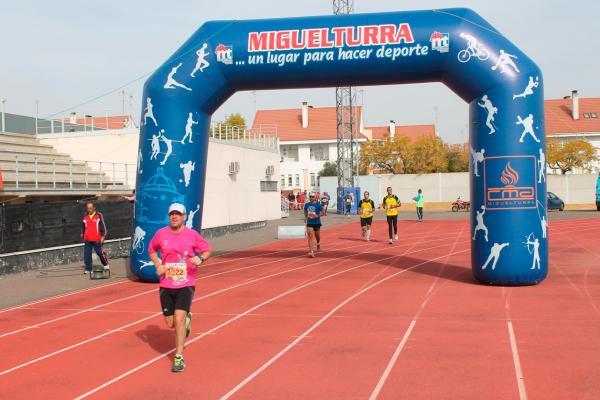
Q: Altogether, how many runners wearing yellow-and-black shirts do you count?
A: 2